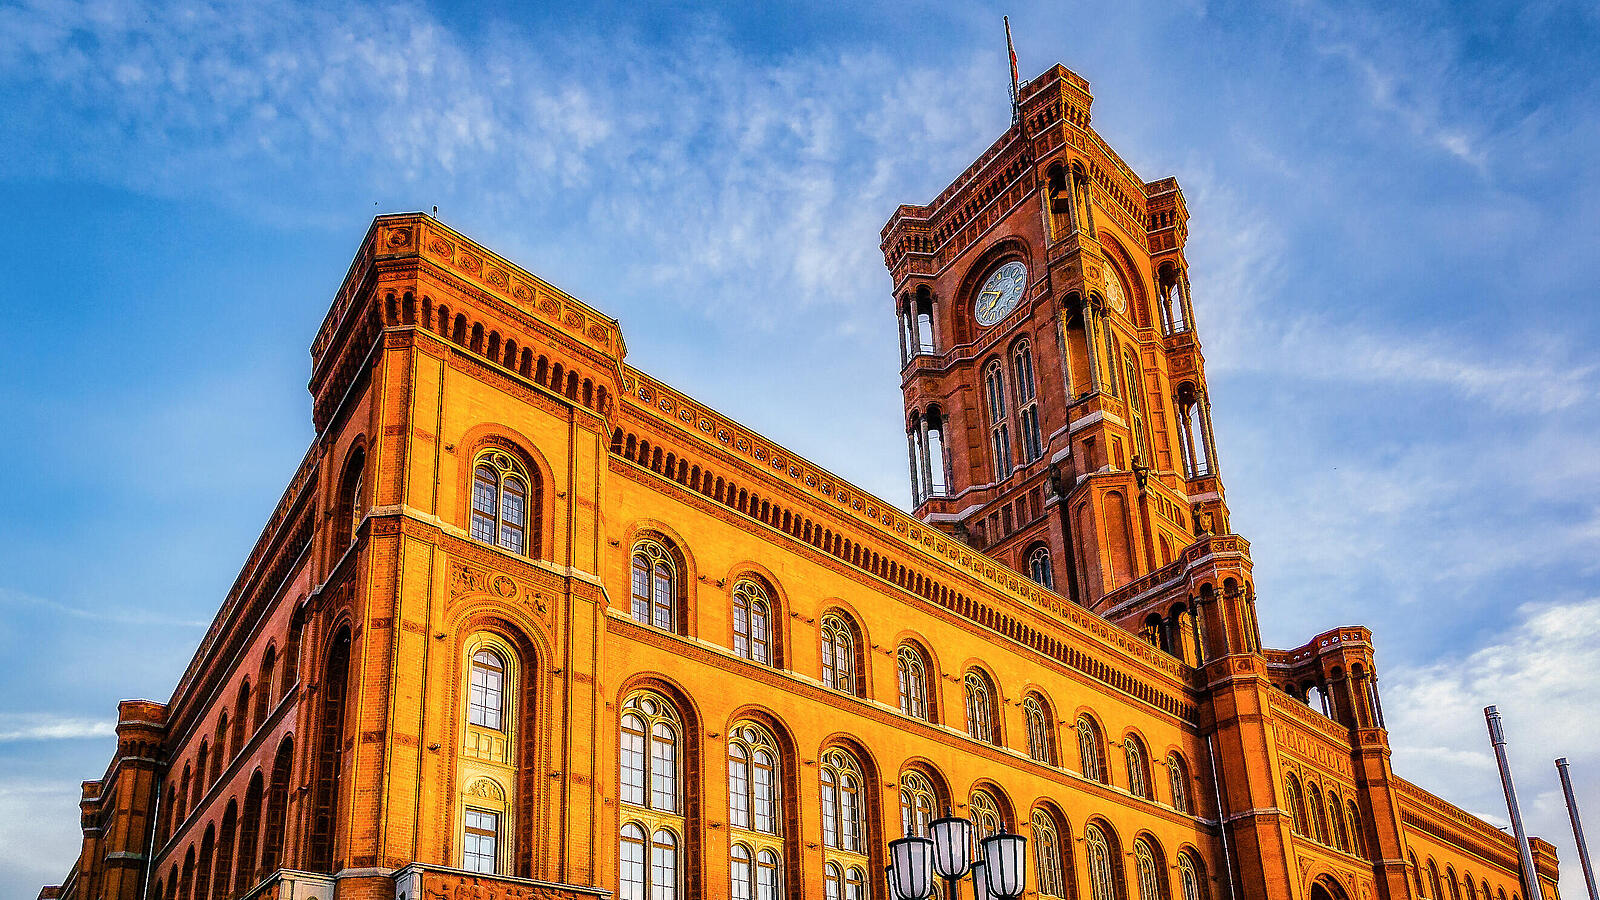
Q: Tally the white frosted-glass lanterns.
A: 5